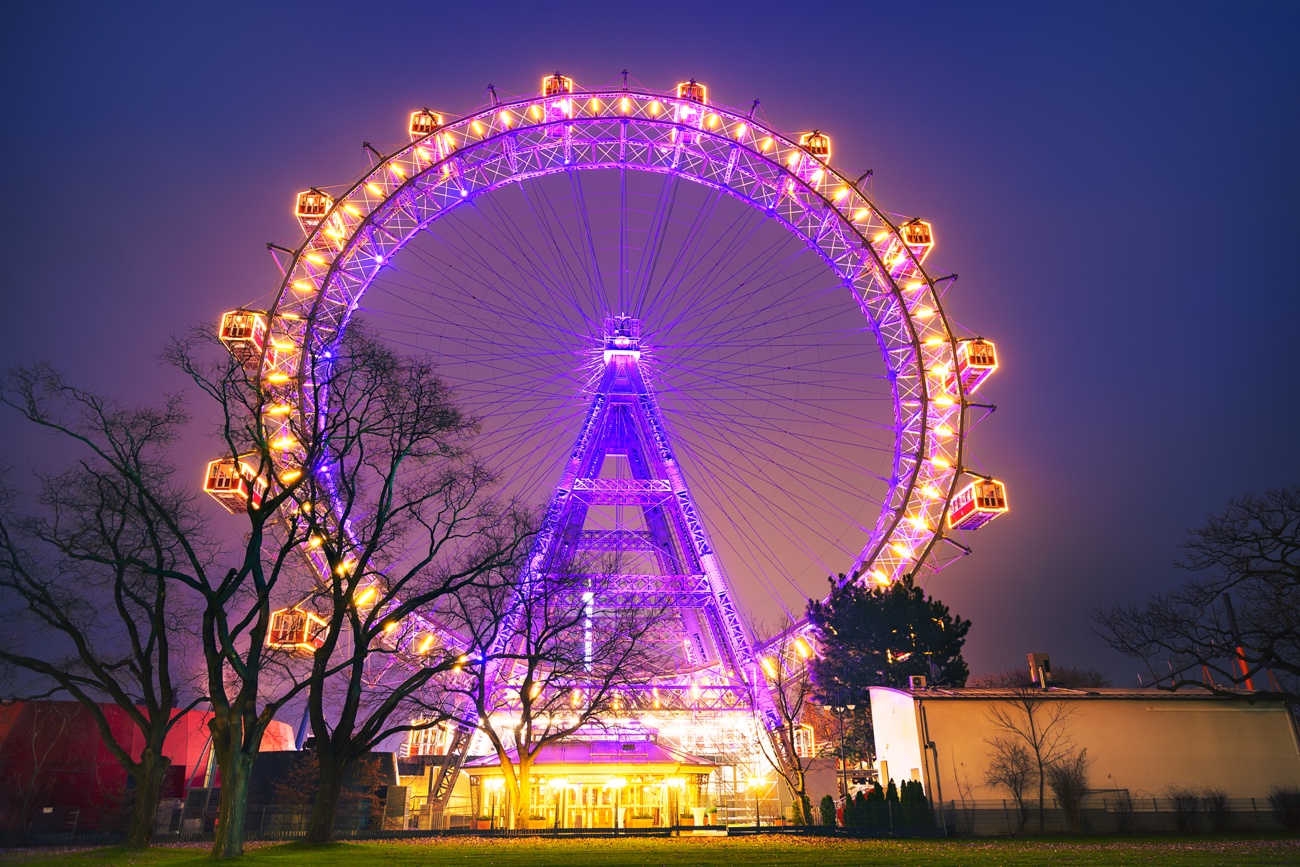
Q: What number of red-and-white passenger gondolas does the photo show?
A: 13